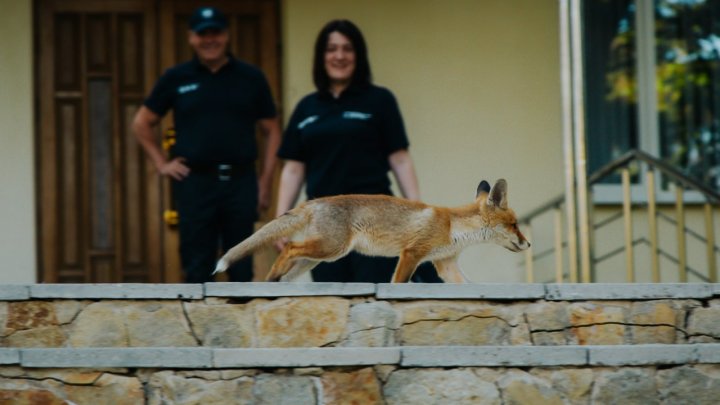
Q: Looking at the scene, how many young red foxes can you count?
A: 1